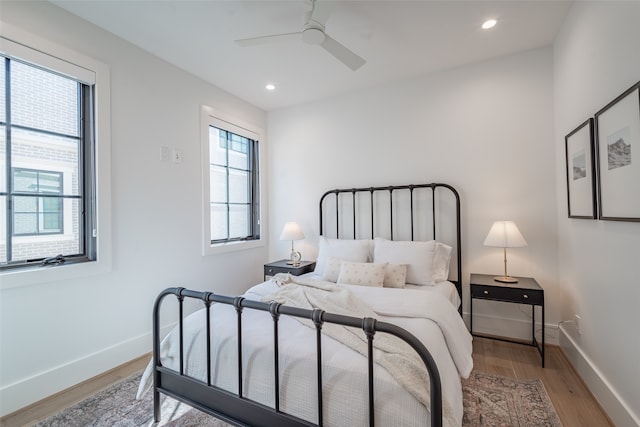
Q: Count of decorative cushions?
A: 3